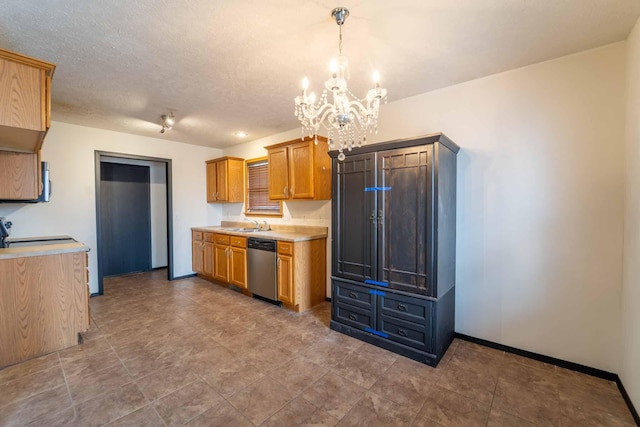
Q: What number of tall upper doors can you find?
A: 2